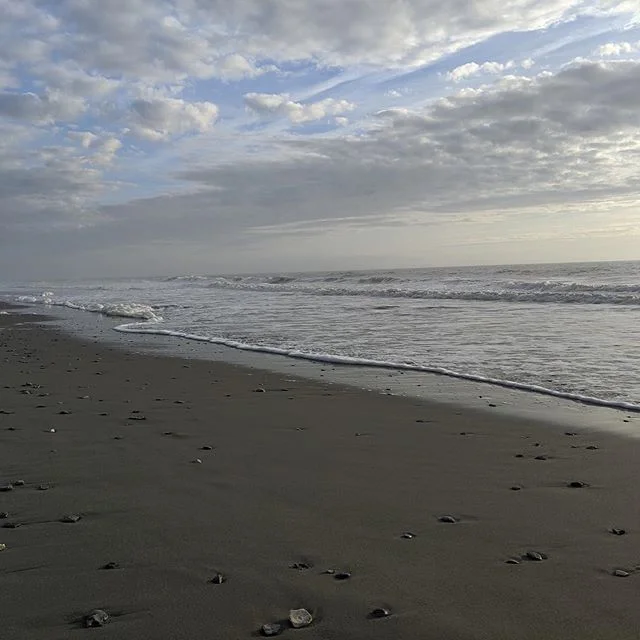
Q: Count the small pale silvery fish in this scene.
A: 0